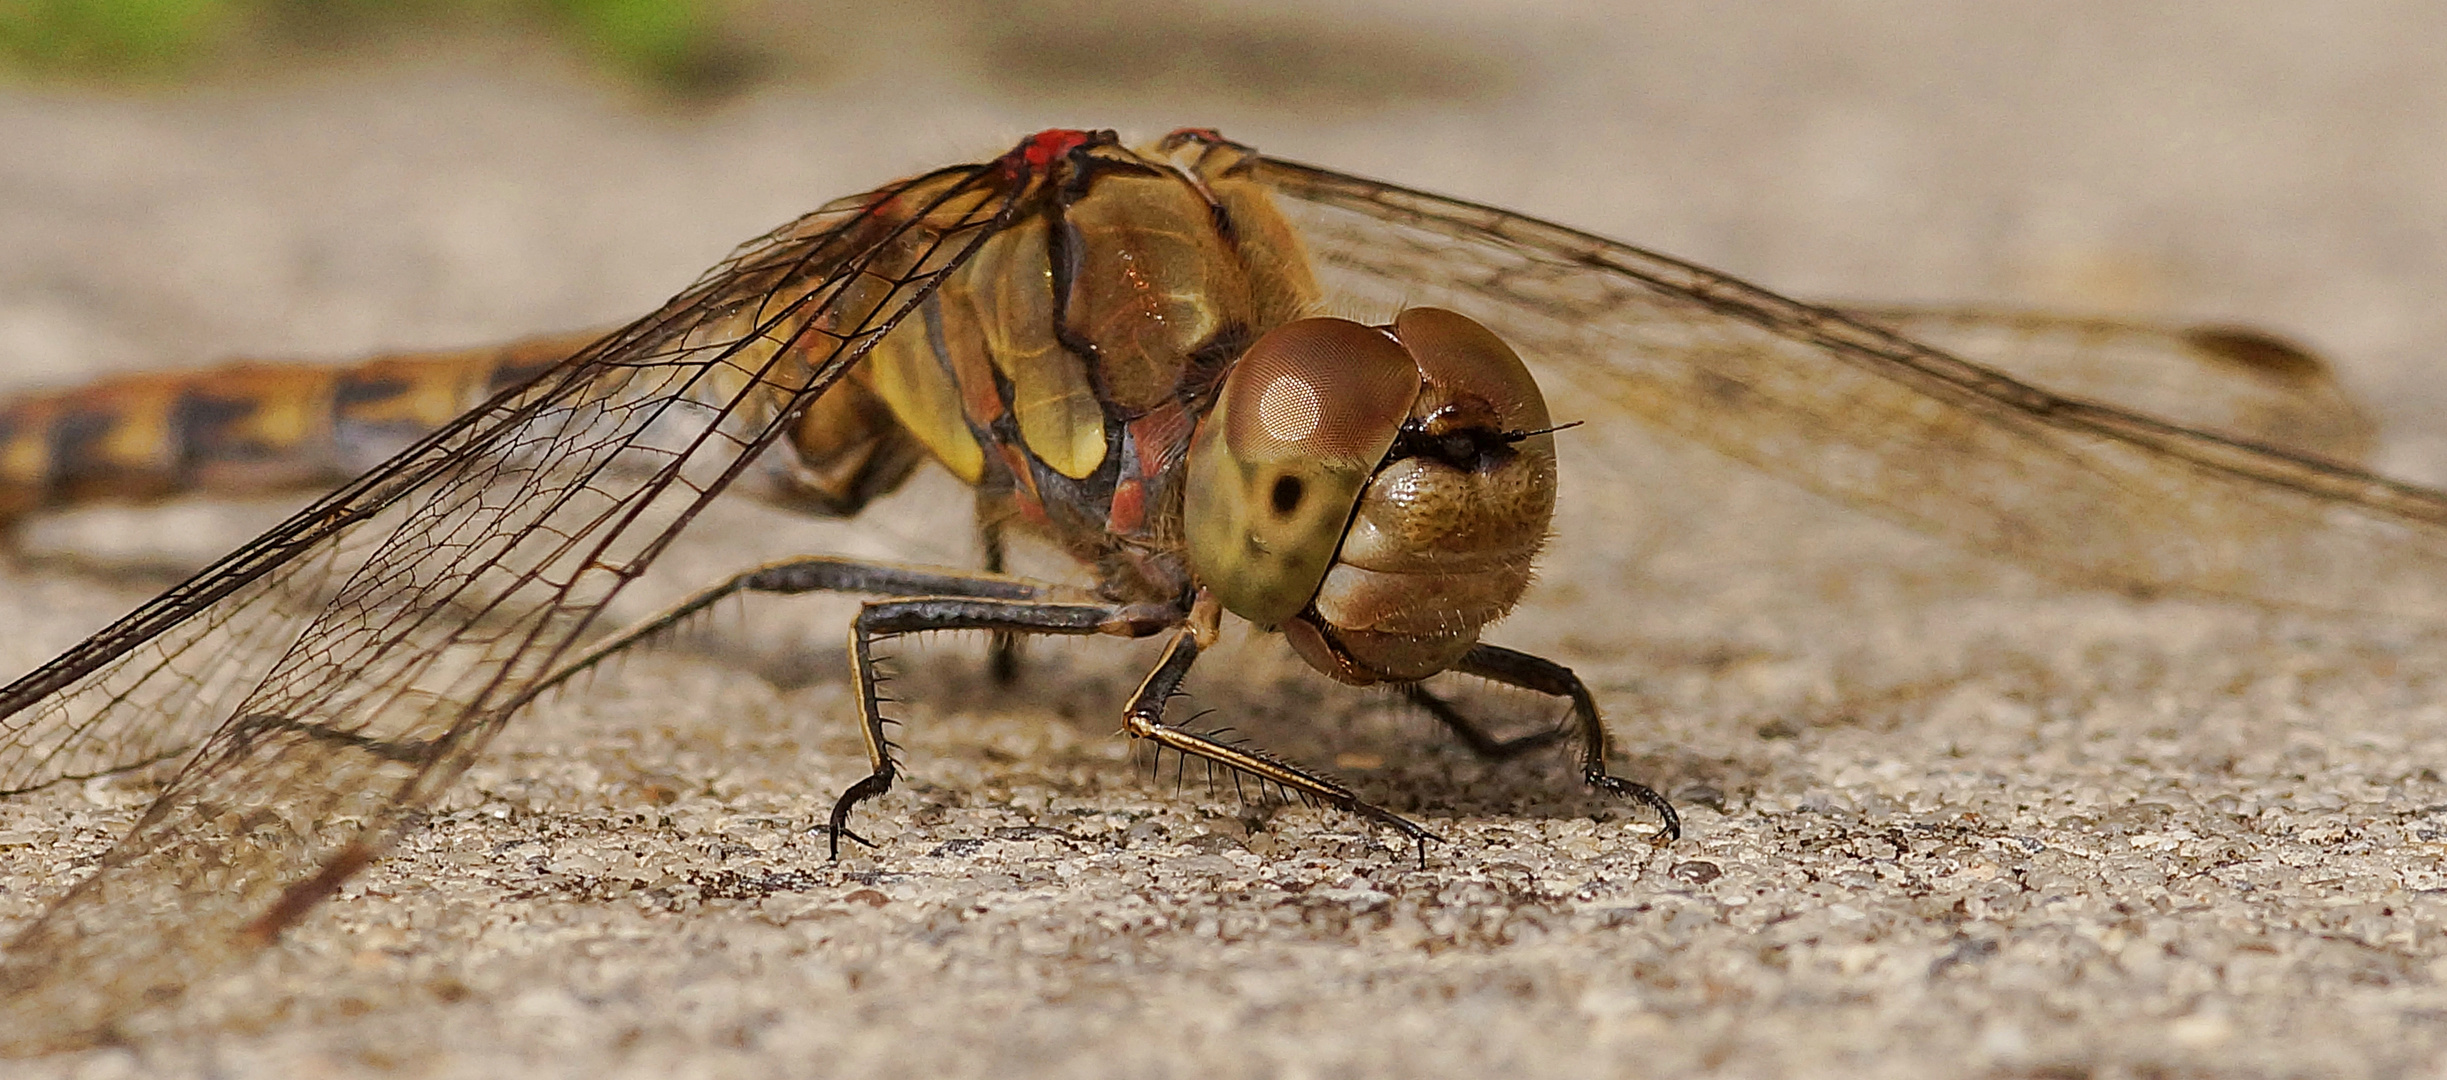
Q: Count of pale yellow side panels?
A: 2